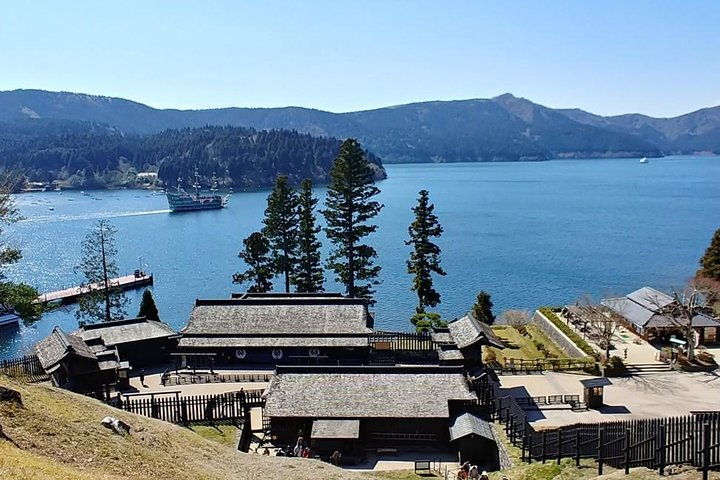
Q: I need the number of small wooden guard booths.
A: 1